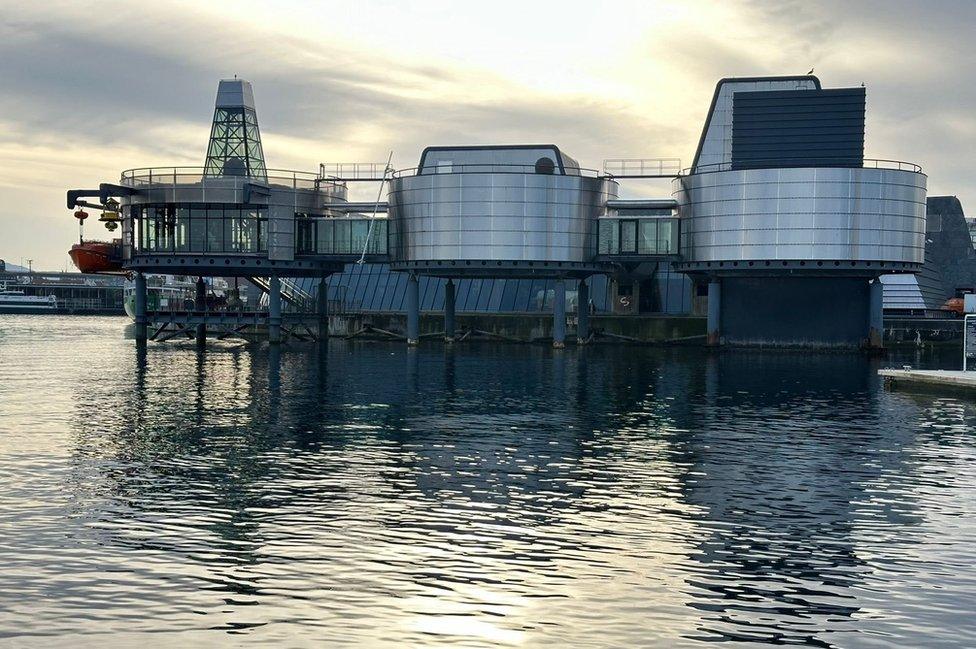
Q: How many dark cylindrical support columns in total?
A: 10